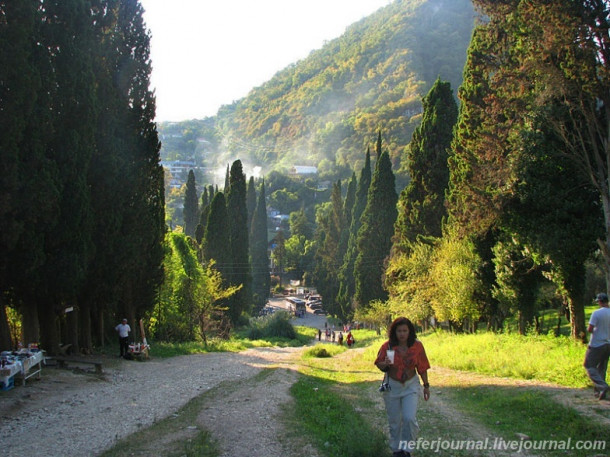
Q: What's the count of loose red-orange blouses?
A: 1